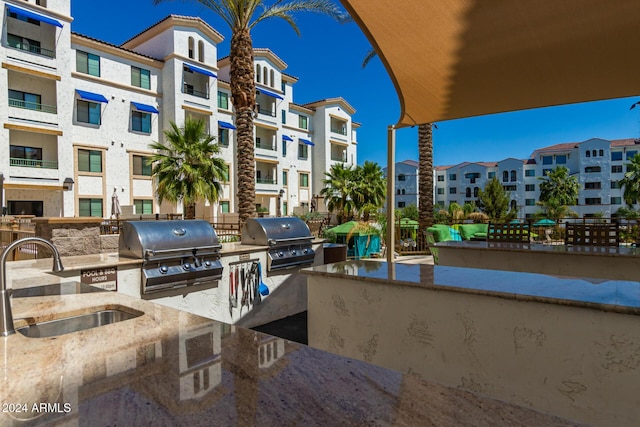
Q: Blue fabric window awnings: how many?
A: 8